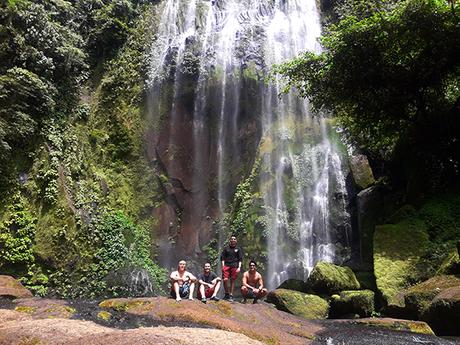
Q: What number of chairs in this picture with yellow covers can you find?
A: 0